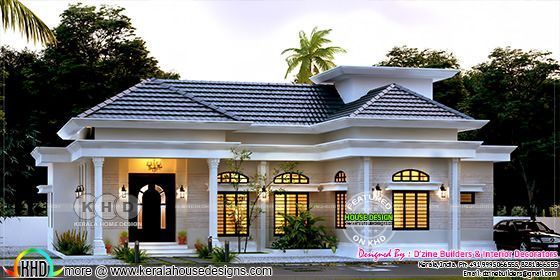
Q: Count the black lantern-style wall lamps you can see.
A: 6